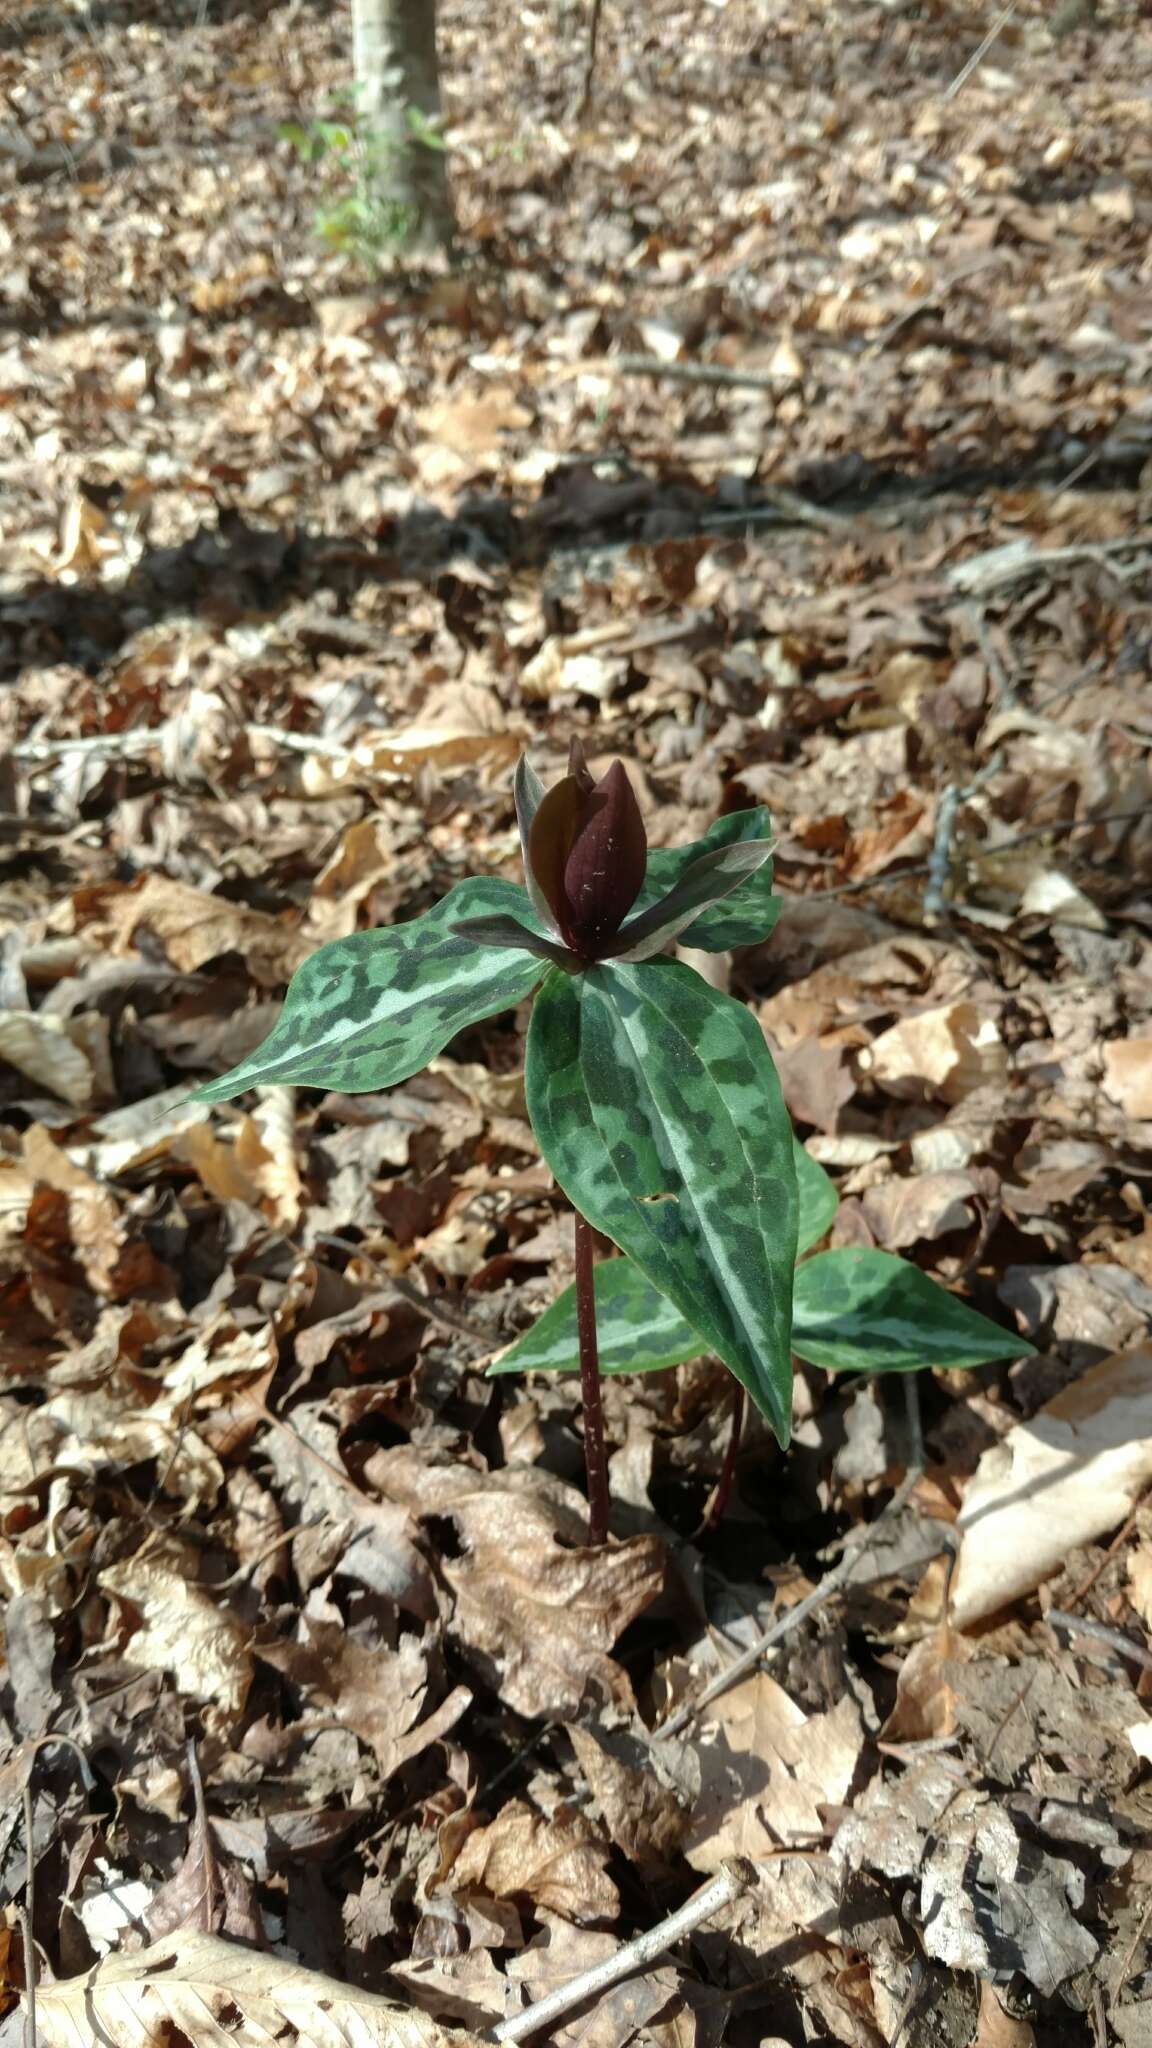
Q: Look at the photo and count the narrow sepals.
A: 3